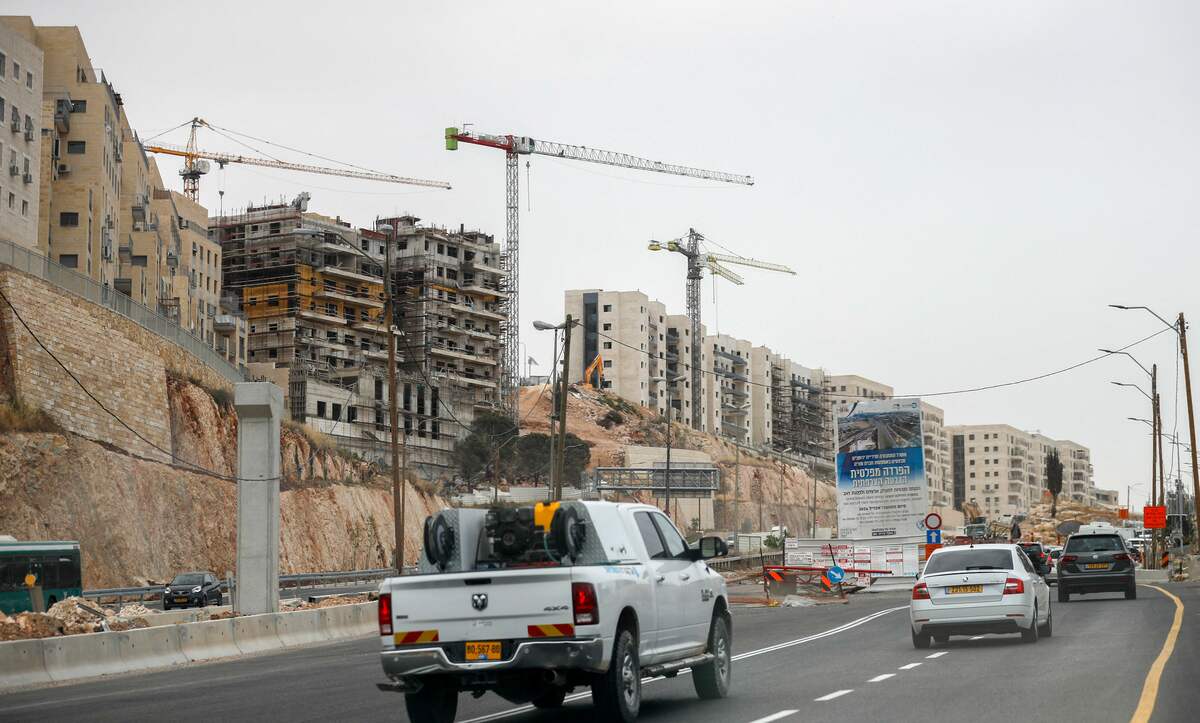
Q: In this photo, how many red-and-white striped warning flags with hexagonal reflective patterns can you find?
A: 0